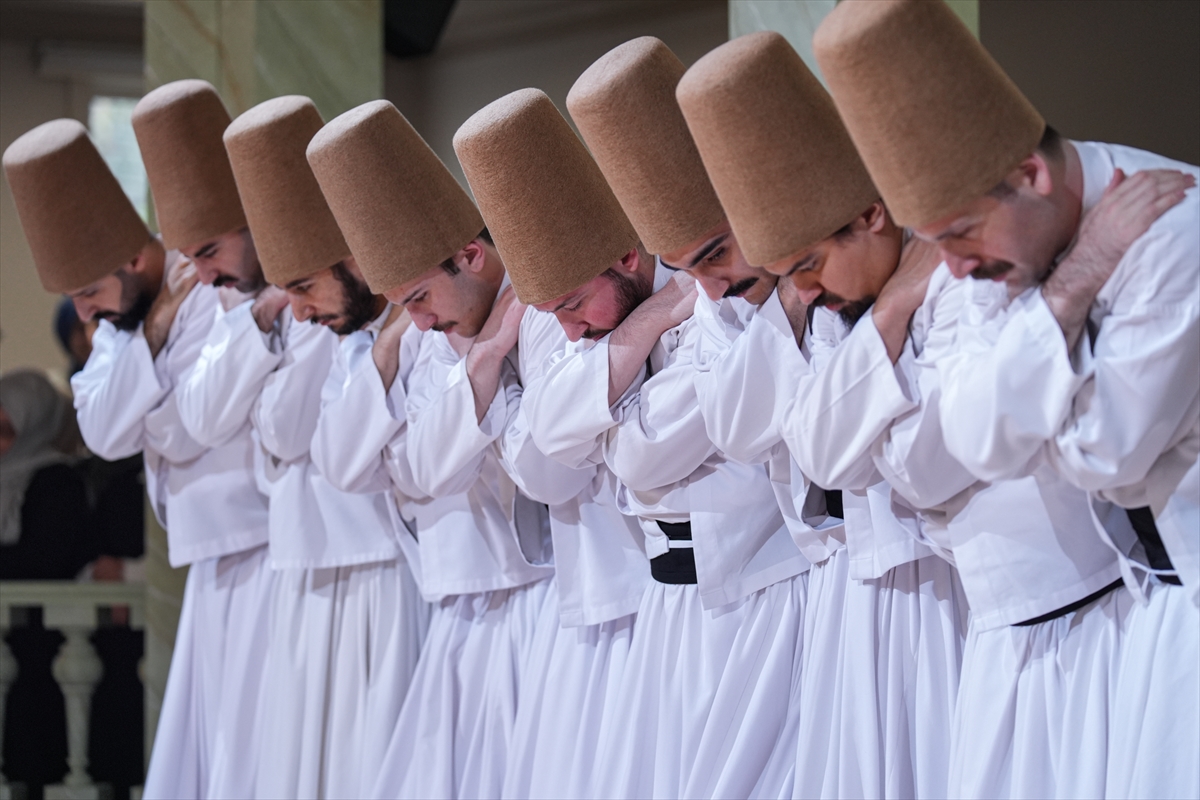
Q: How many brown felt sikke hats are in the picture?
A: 8